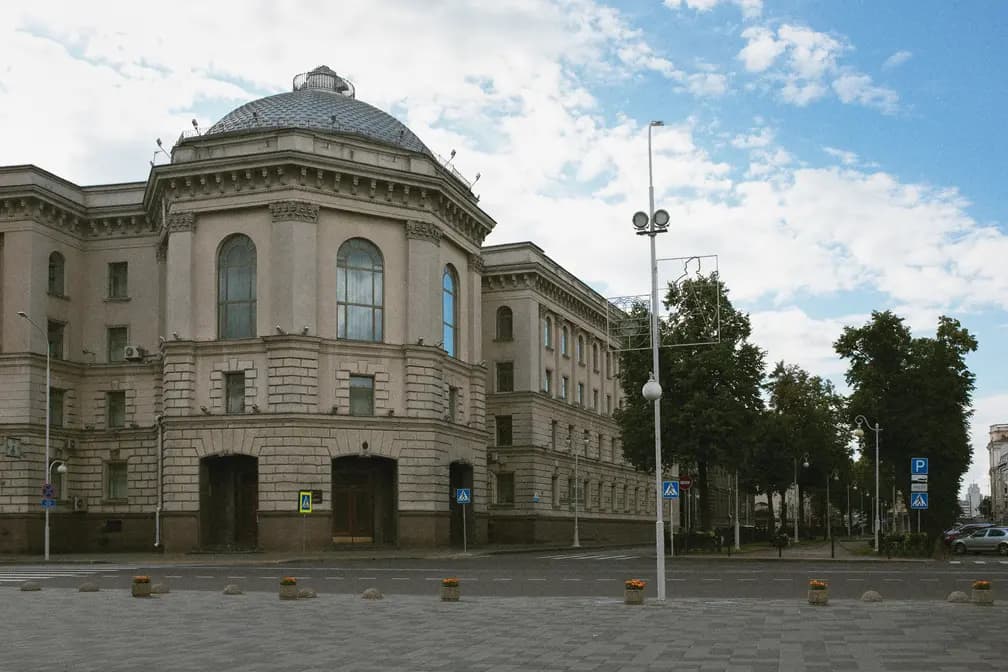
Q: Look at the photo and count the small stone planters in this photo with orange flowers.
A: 6